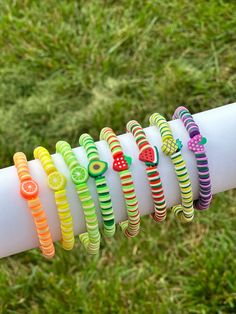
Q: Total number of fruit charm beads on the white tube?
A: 8